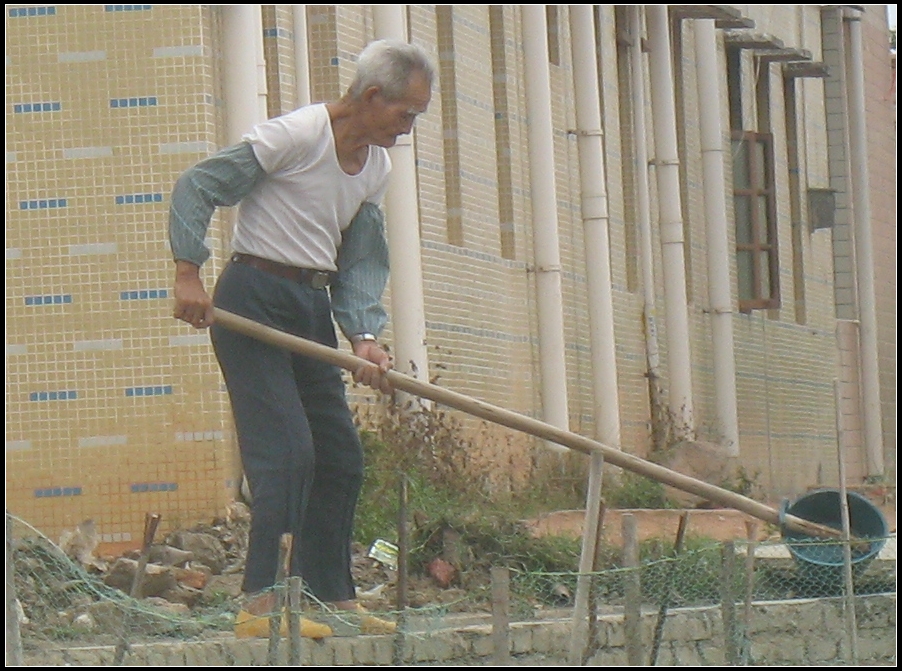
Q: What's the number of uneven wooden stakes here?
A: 13